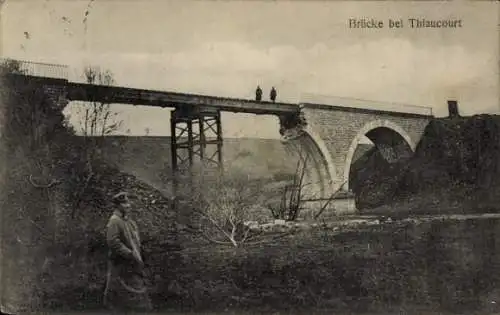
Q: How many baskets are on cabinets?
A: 0